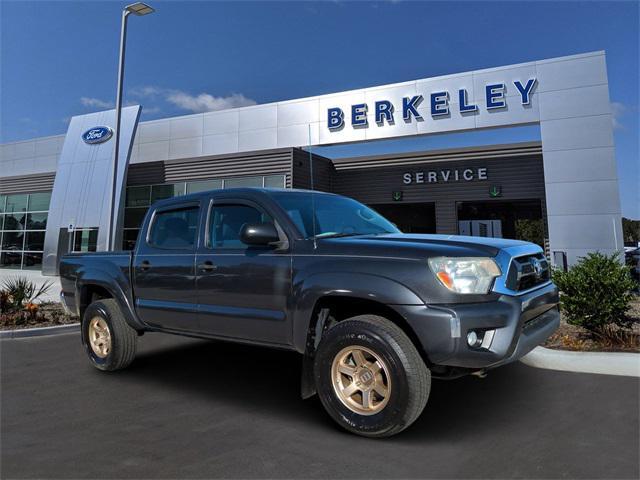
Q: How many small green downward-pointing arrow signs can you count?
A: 2